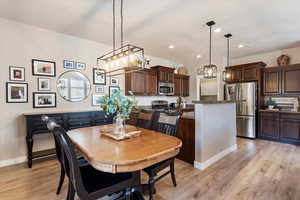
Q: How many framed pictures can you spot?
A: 12